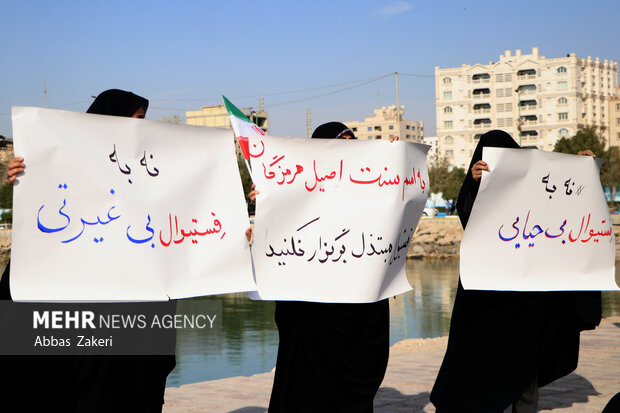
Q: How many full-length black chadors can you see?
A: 3